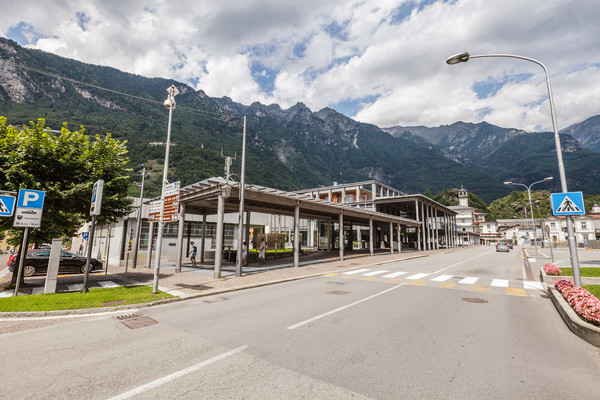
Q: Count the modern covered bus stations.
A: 1